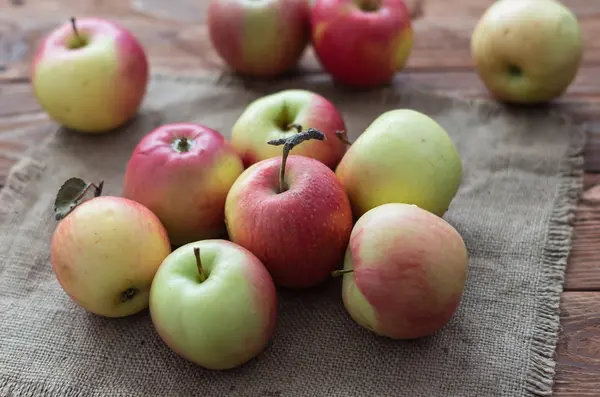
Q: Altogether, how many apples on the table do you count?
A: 11